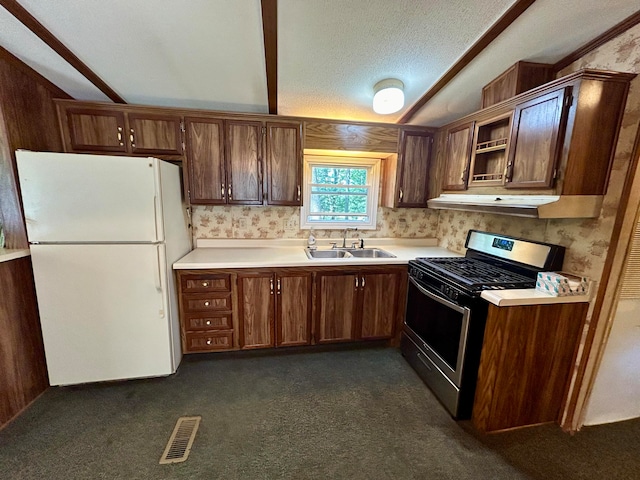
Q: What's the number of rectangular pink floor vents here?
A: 0